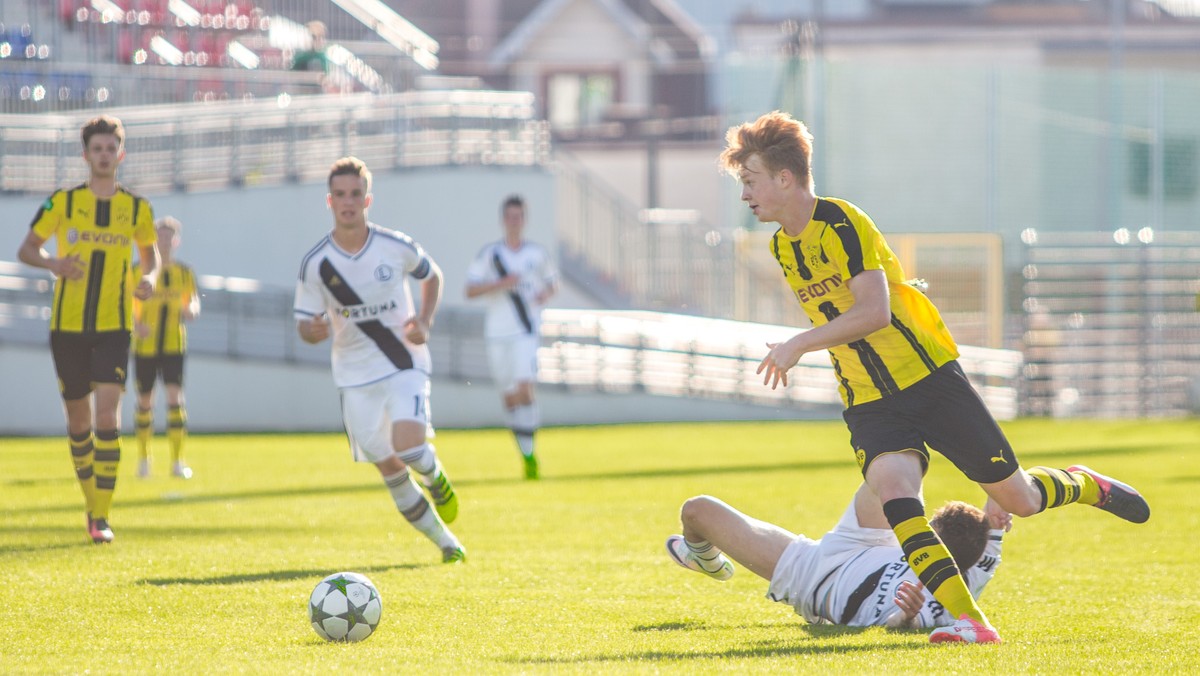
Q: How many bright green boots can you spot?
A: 3